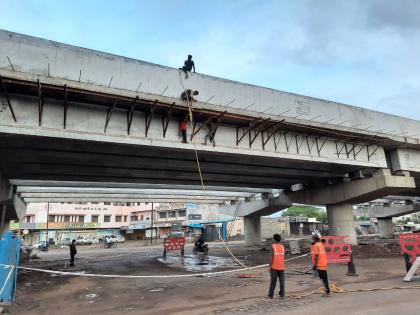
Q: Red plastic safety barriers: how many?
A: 3